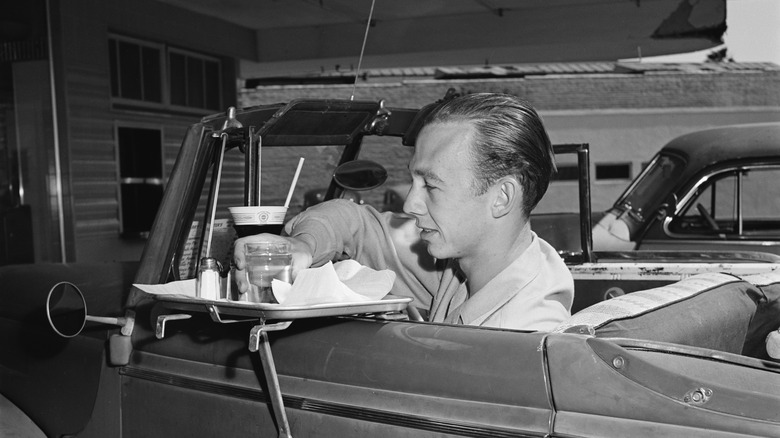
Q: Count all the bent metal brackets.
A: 2